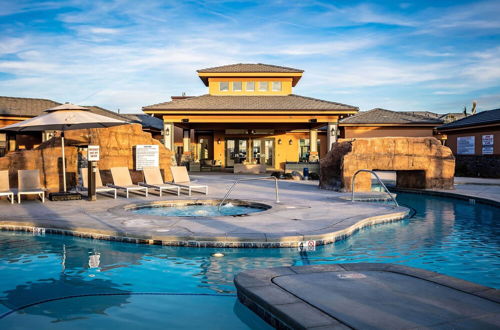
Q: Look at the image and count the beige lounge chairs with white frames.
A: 6